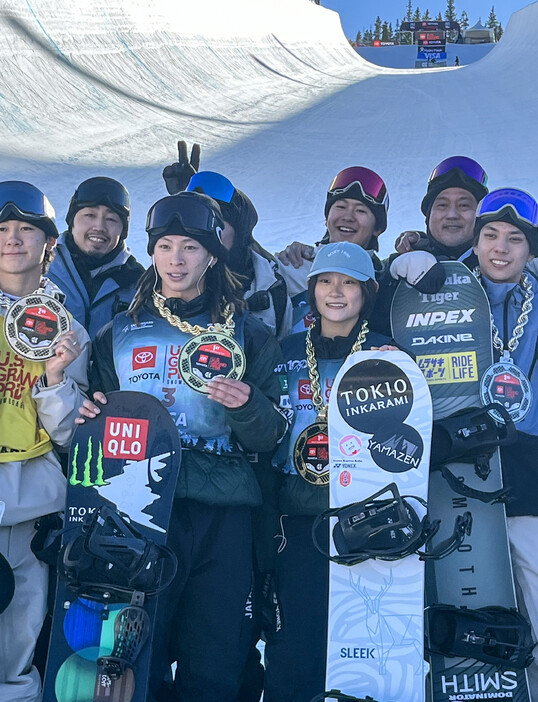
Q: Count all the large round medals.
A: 4